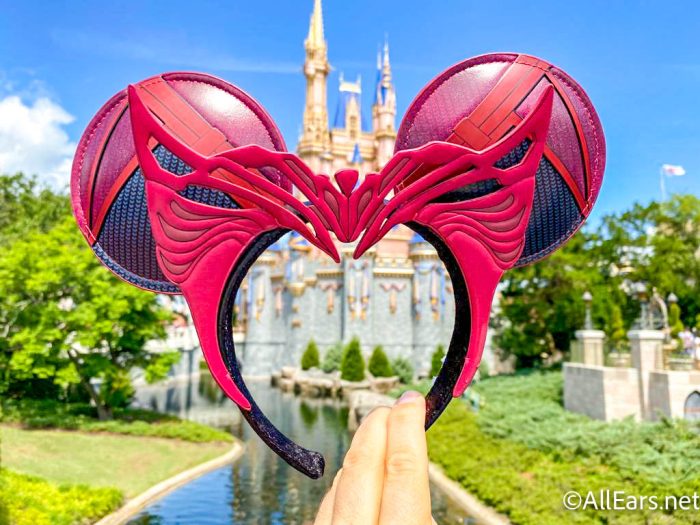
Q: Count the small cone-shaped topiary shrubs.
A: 4